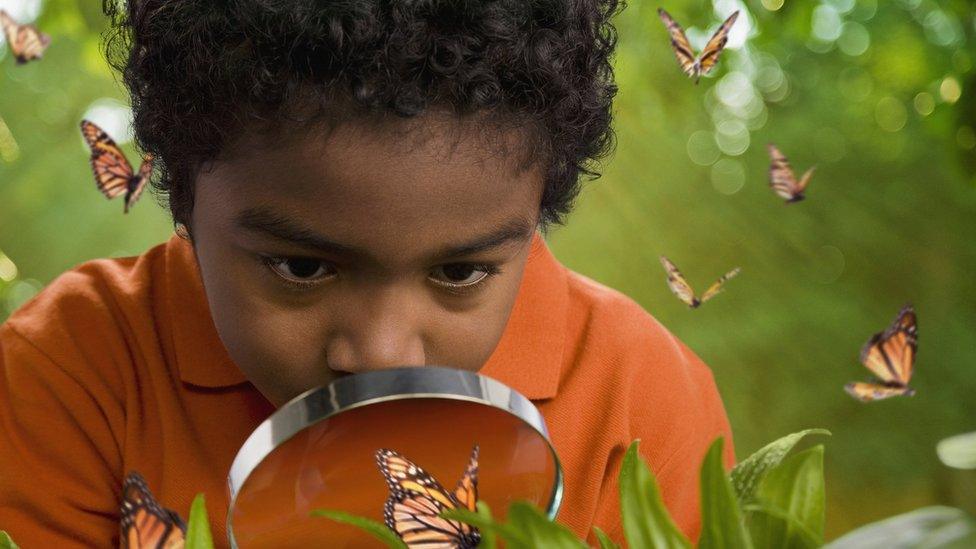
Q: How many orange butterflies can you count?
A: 8